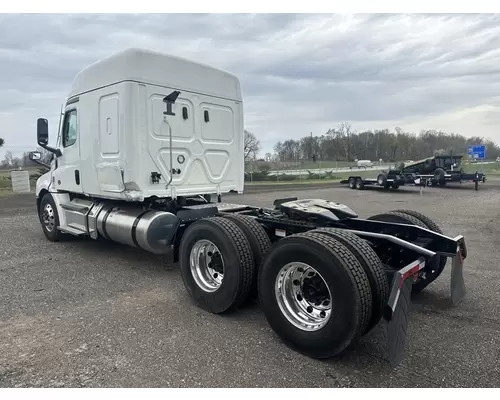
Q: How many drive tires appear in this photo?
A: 6